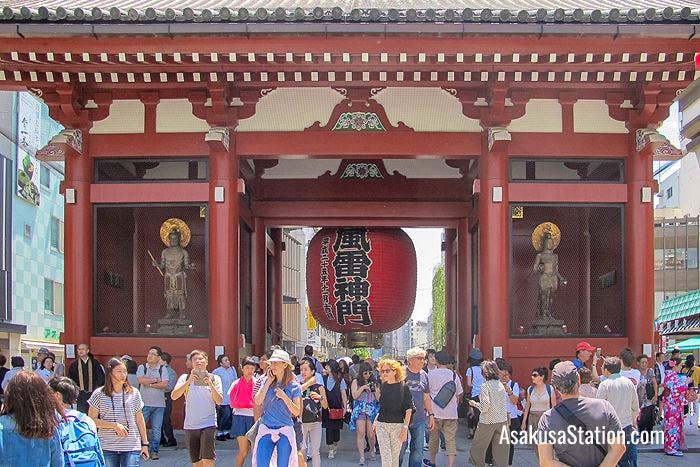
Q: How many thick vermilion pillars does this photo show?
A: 4